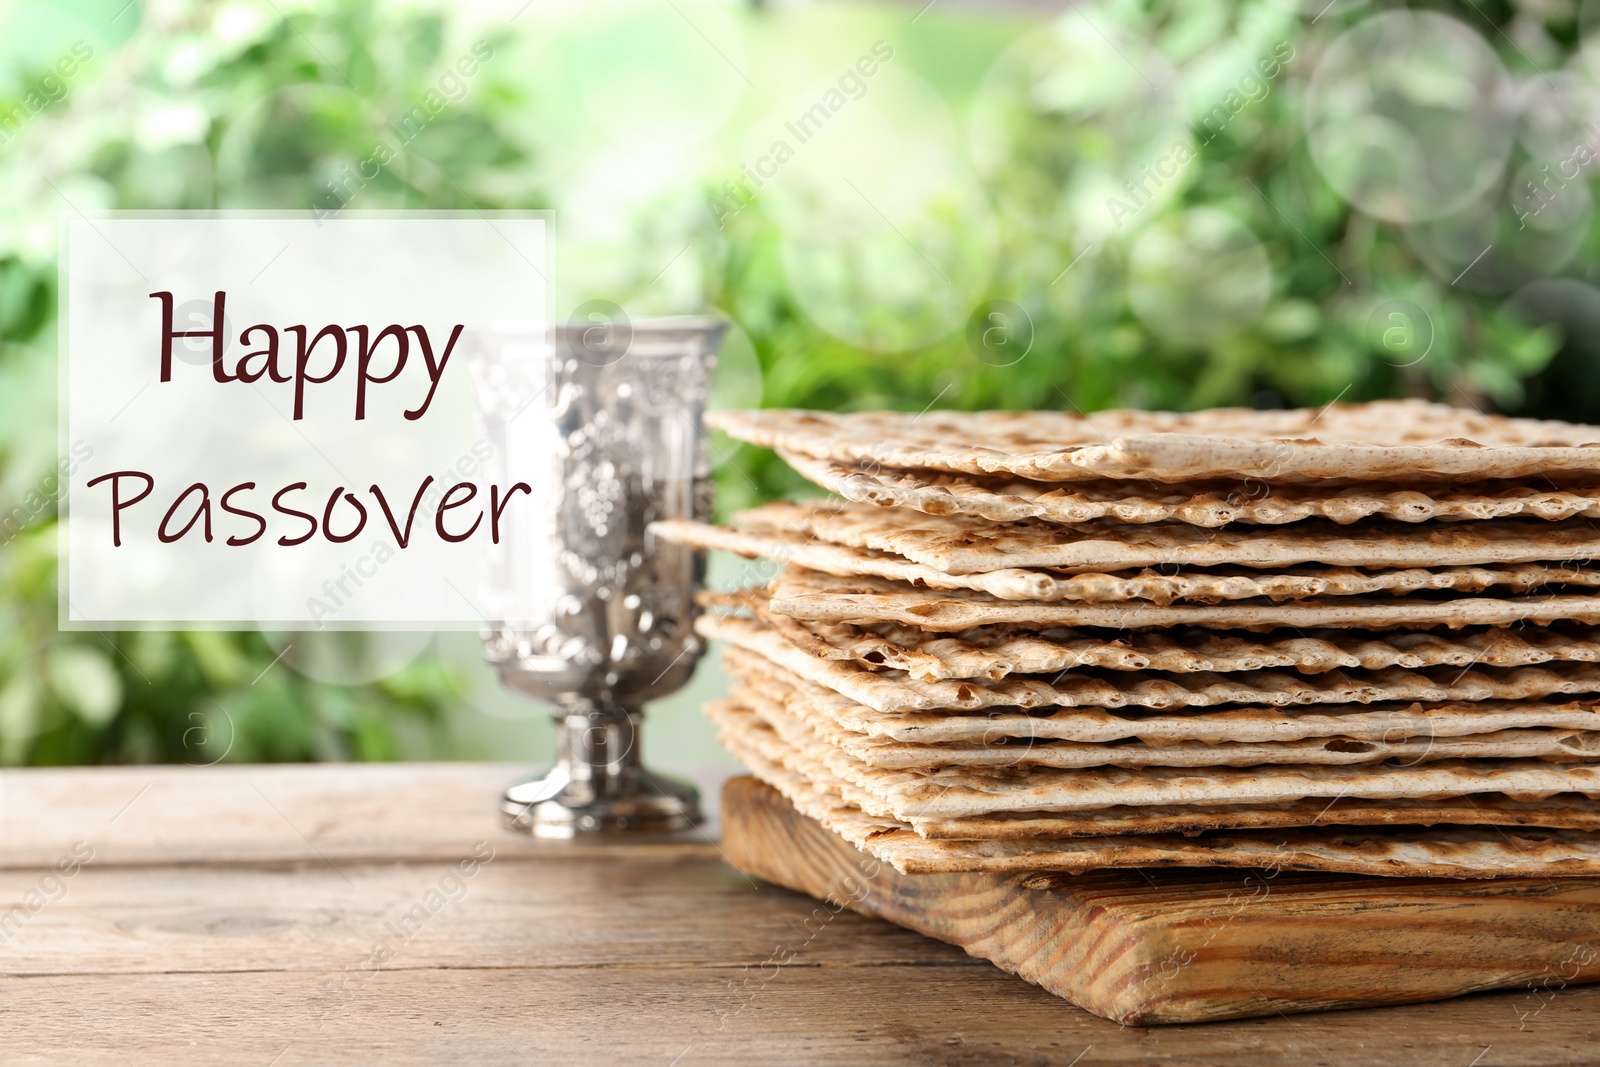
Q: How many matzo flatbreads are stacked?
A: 12